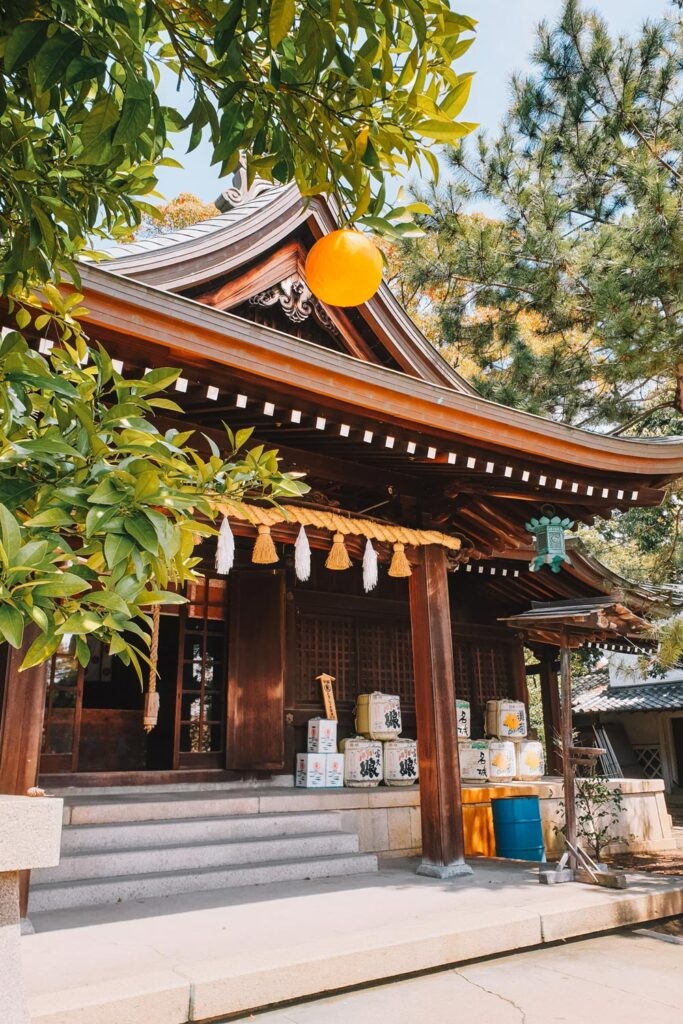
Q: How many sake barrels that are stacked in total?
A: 8